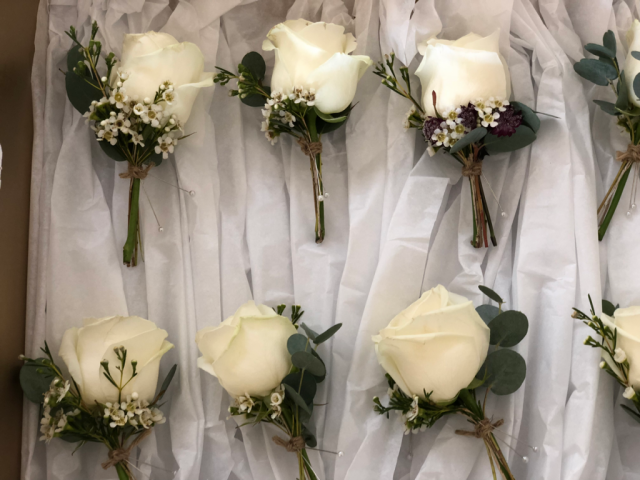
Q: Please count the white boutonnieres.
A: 8